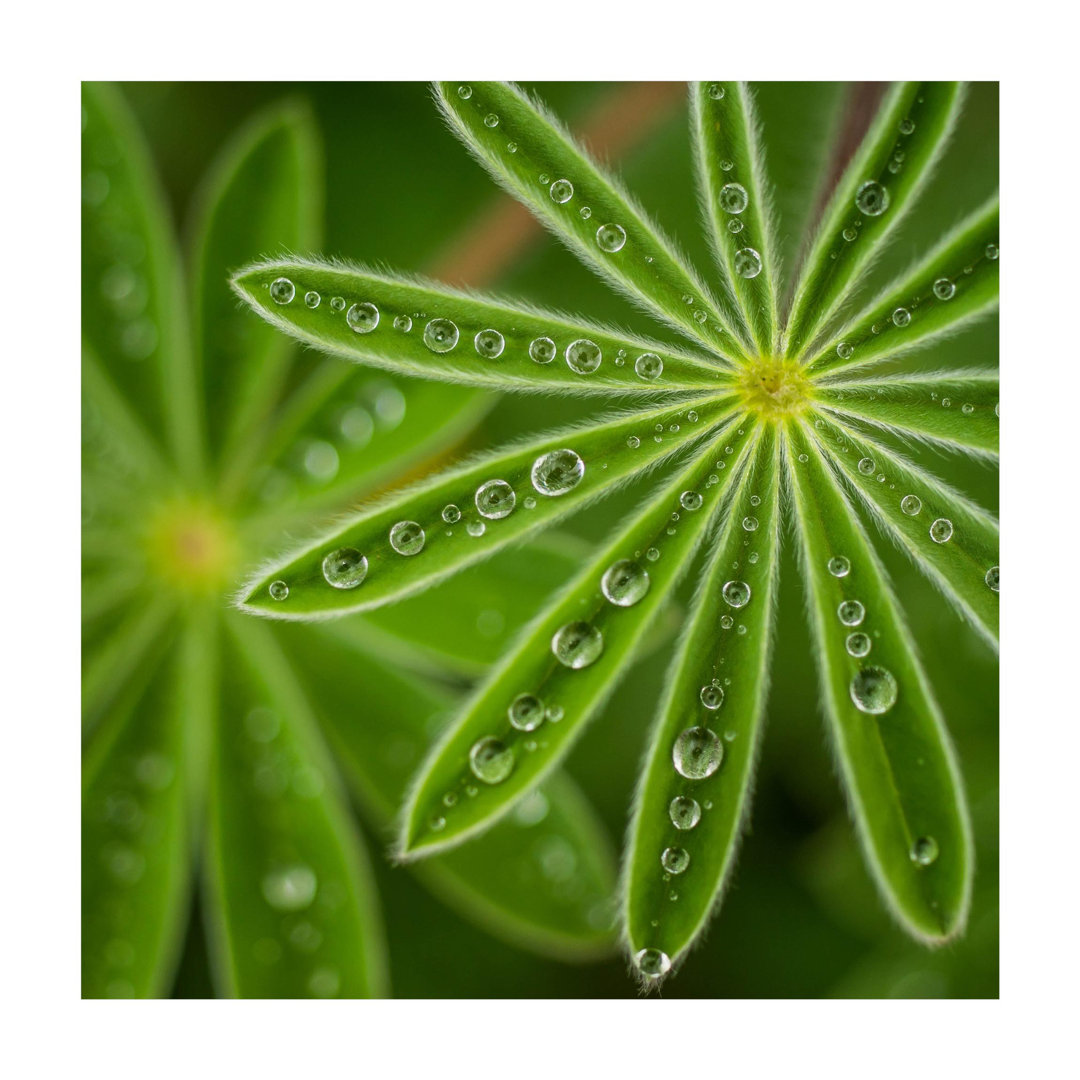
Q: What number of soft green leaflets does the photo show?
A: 11